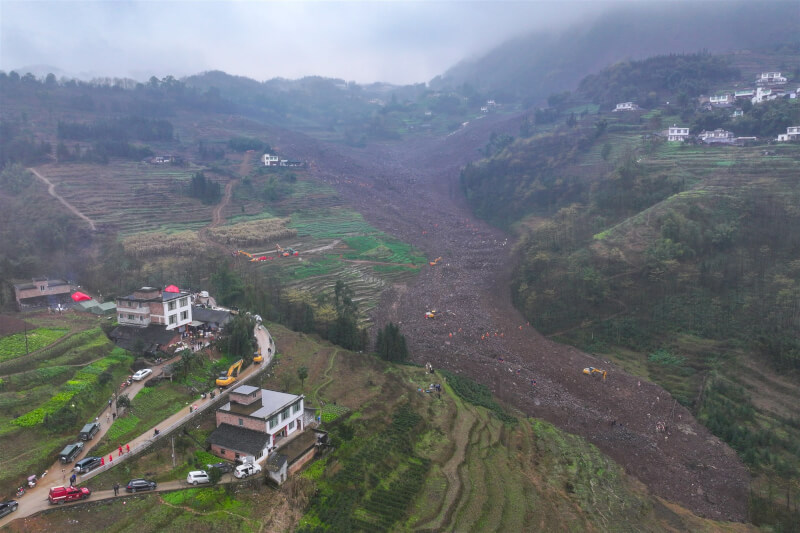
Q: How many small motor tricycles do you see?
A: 1